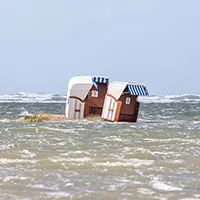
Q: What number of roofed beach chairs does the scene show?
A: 2